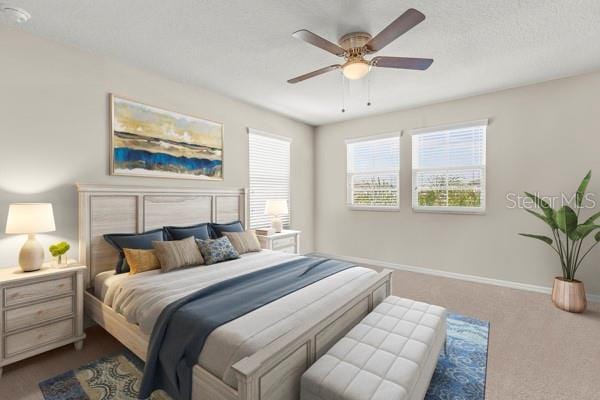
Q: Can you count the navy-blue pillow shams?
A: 3